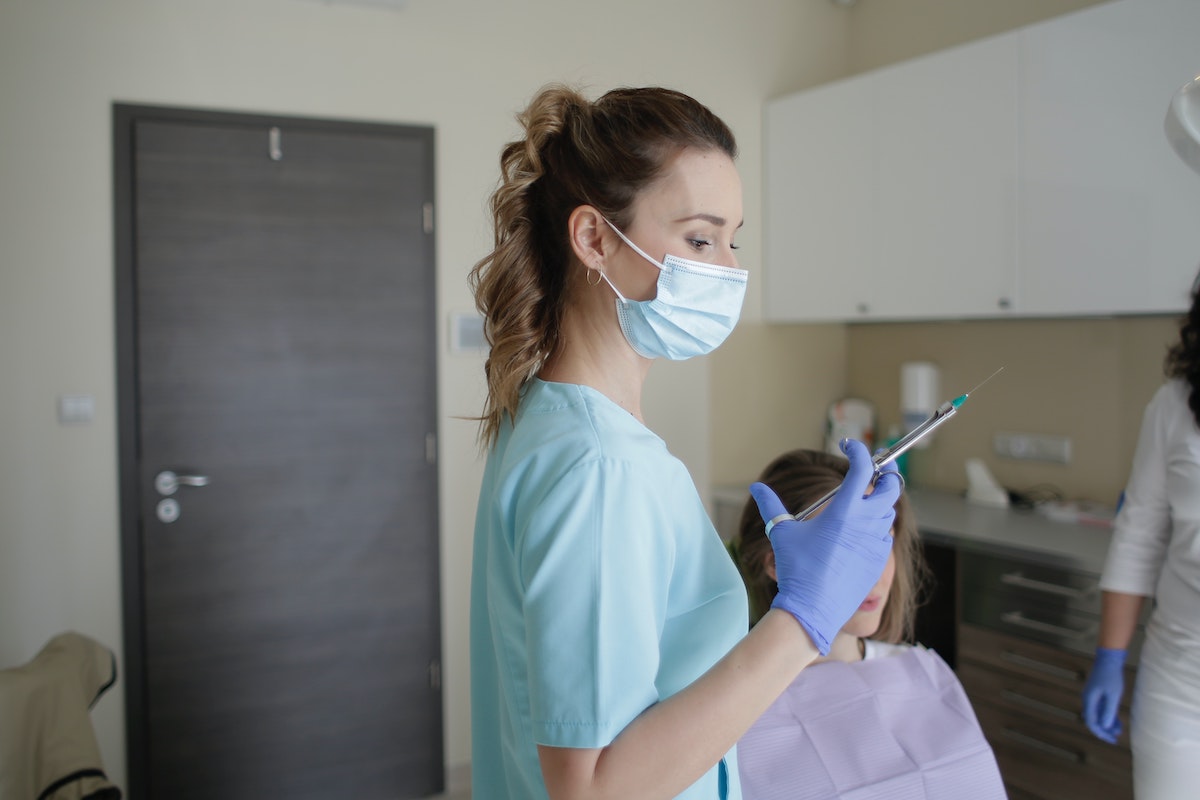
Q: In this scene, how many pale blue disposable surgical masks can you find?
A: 1